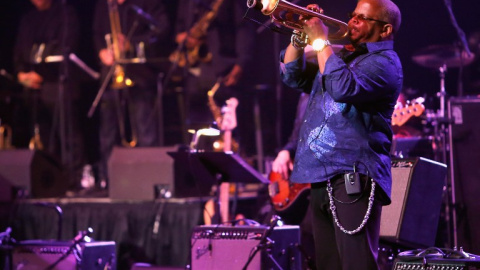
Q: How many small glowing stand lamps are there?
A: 1